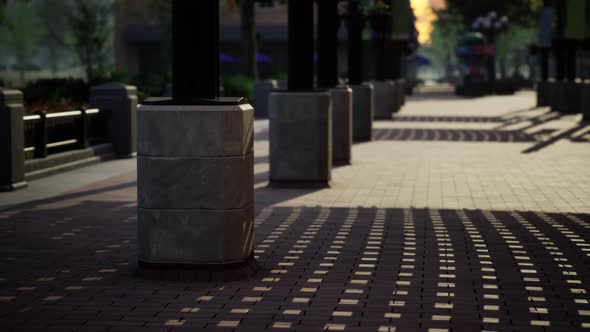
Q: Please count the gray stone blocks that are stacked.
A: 3